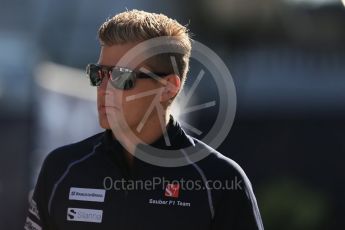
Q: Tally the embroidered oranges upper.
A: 0